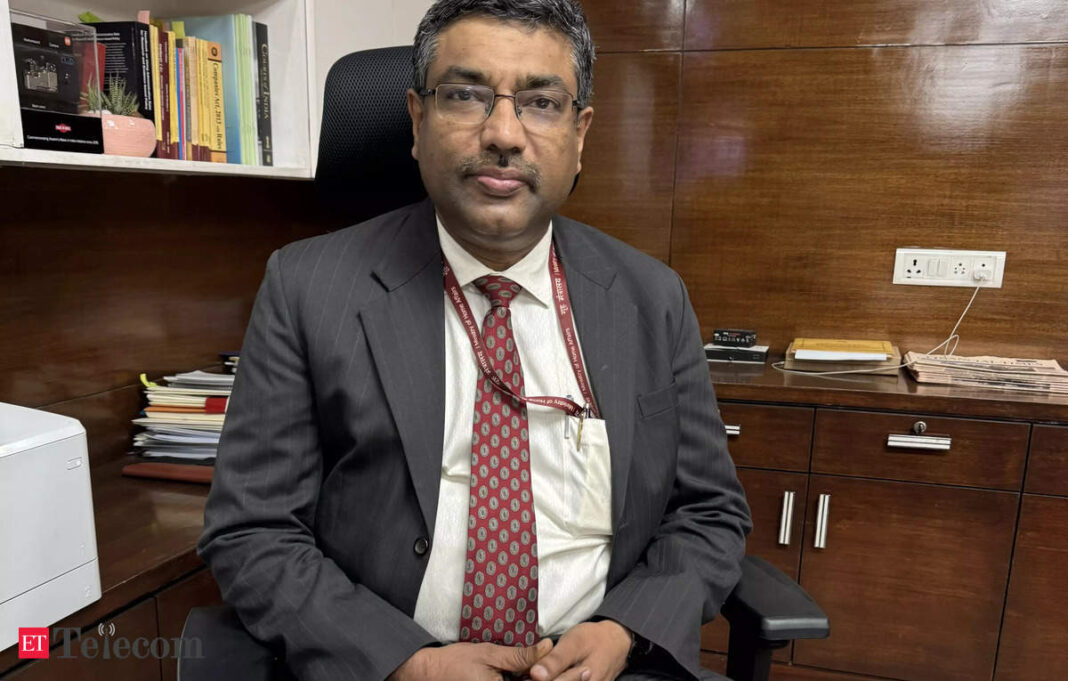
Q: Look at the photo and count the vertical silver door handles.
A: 2